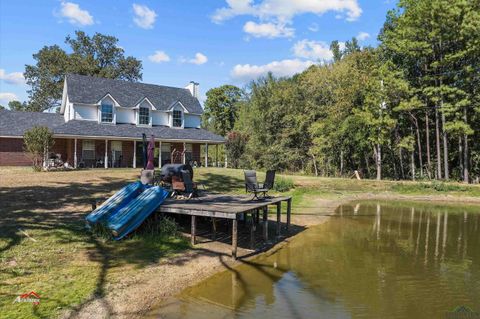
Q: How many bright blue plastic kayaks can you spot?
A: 2